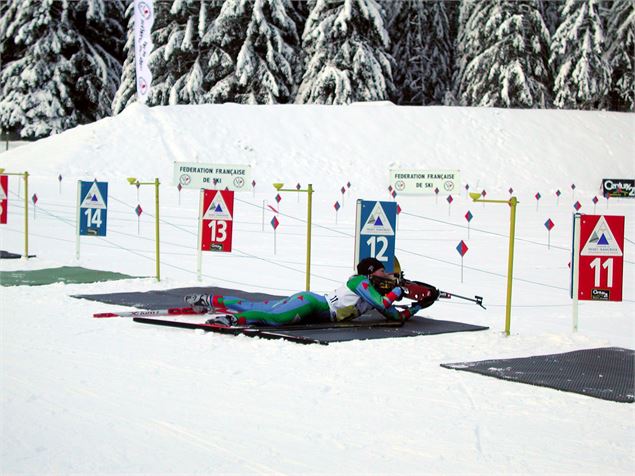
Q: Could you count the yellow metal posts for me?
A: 4